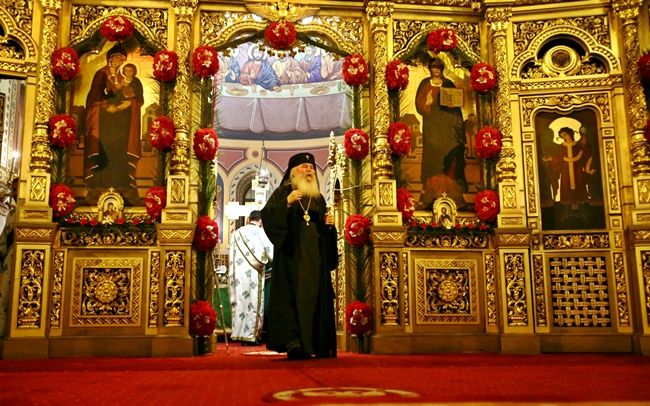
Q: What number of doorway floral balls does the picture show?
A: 9